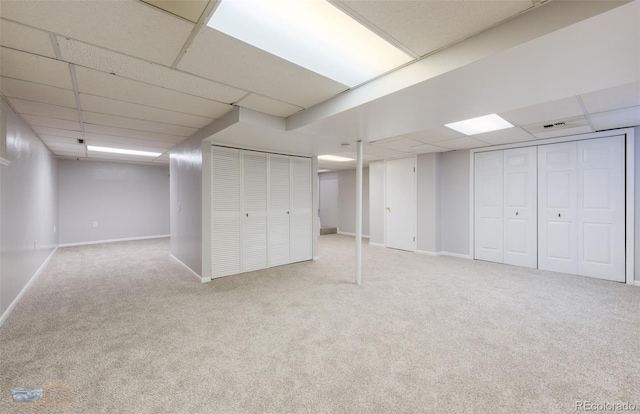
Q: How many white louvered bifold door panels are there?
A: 4